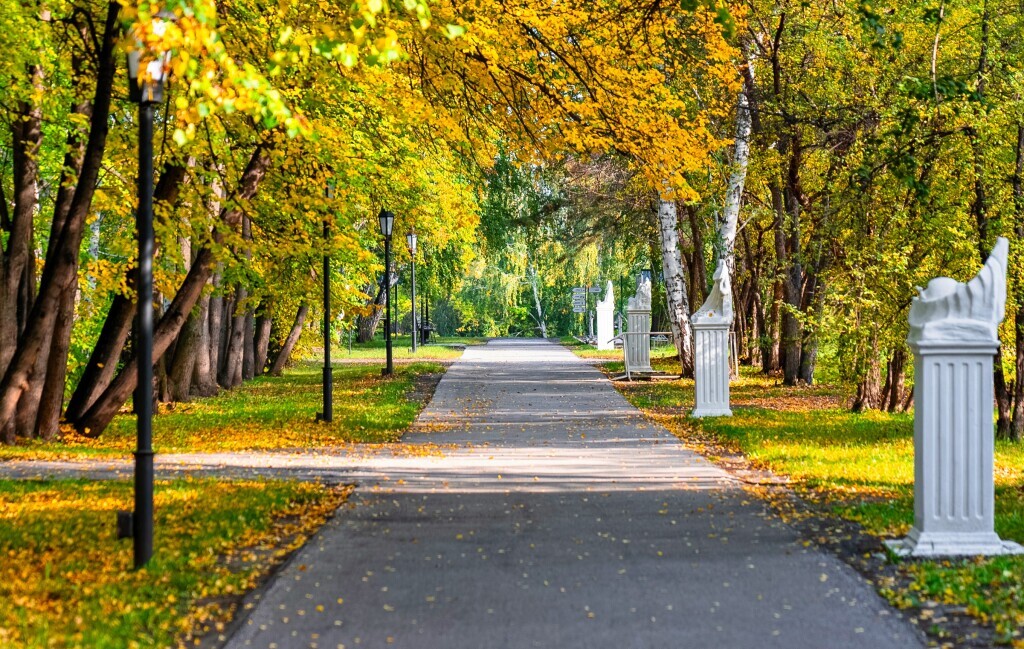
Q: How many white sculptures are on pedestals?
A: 4